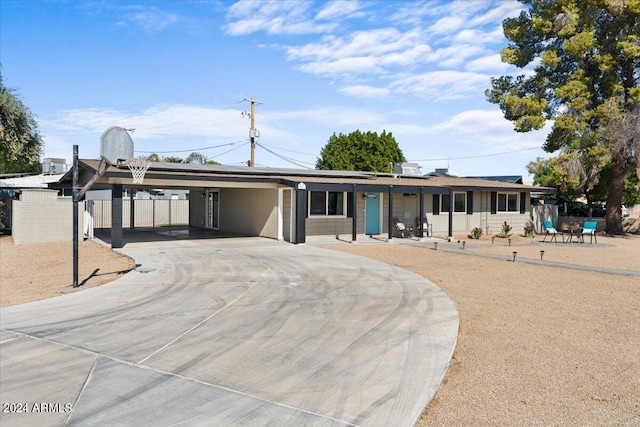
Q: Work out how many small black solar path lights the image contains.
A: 6